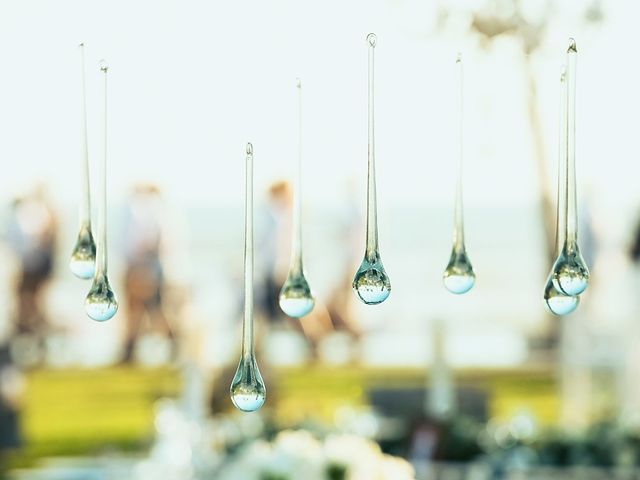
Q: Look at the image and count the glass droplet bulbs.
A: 8